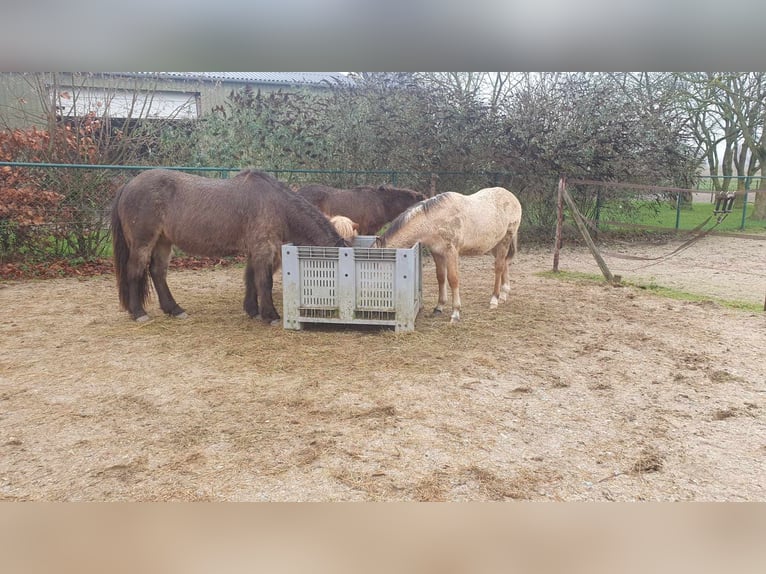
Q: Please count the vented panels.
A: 2